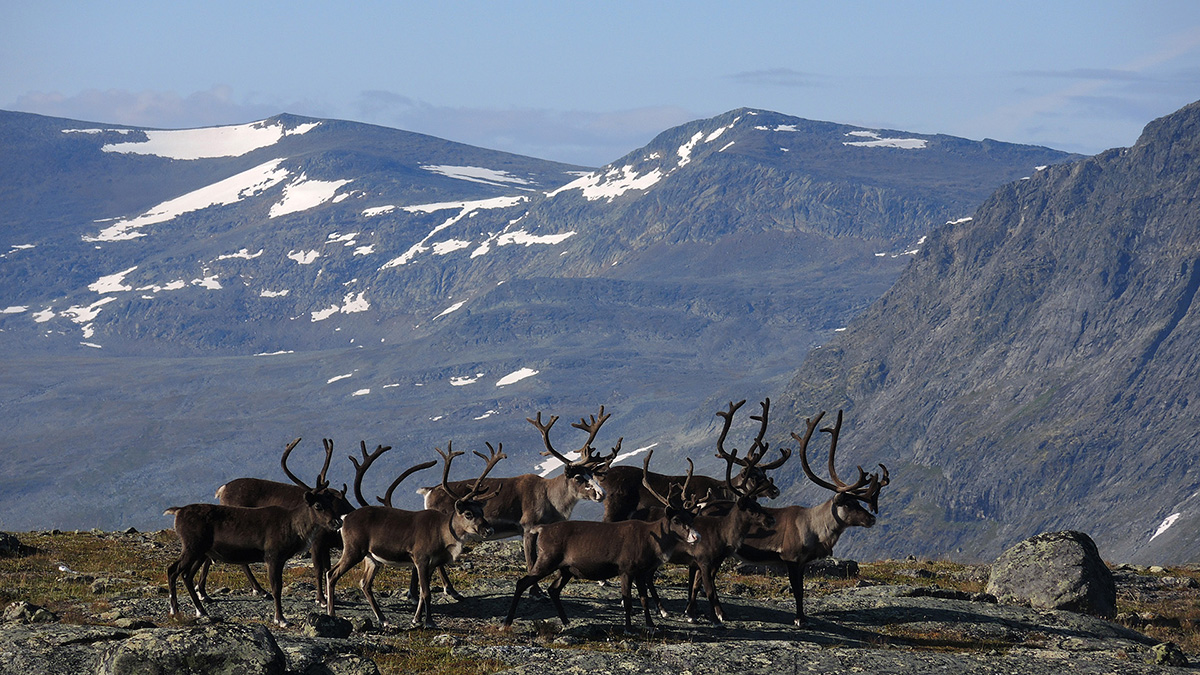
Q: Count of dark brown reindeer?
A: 8